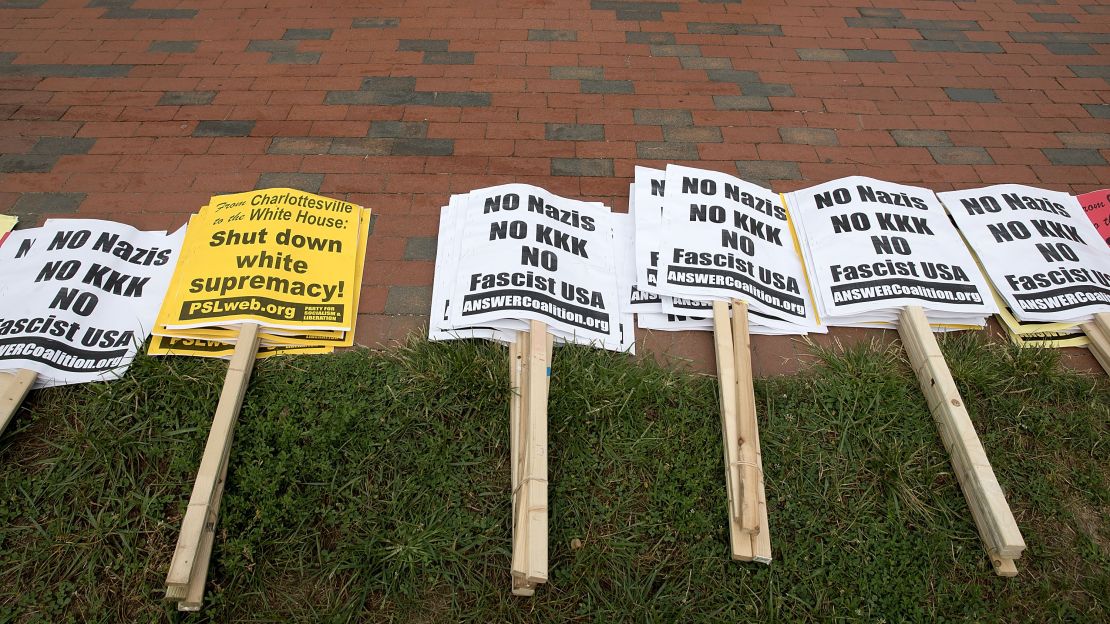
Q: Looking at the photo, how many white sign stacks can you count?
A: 5